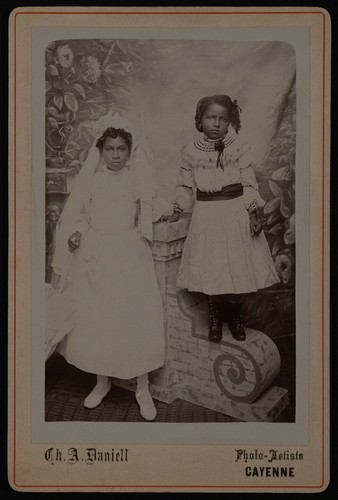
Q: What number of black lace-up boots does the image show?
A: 2